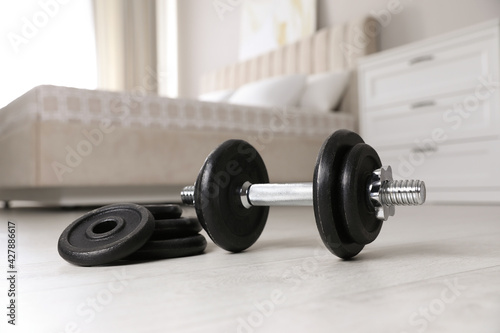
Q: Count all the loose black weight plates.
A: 4